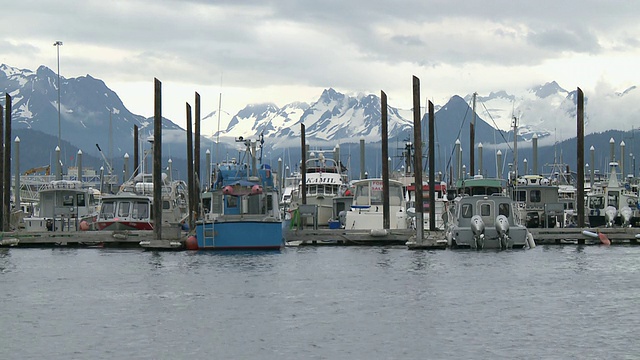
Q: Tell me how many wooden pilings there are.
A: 12